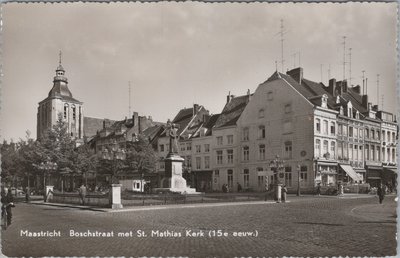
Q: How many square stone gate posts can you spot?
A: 3